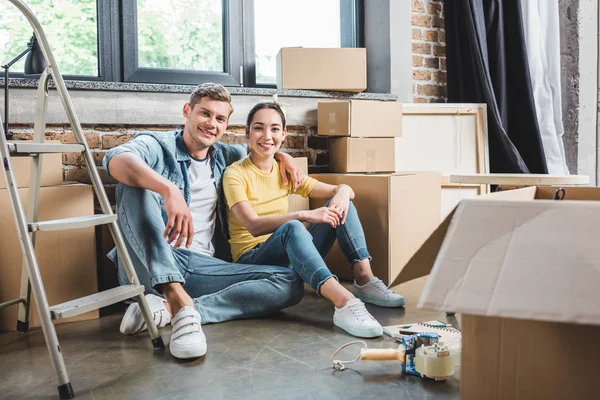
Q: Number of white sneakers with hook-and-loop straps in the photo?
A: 2